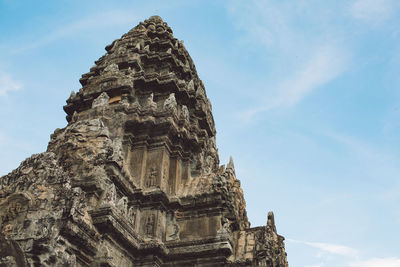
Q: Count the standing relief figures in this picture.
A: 2